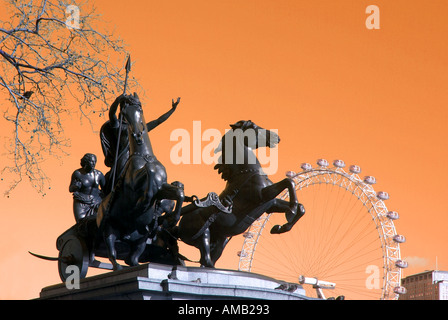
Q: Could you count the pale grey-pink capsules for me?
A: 13